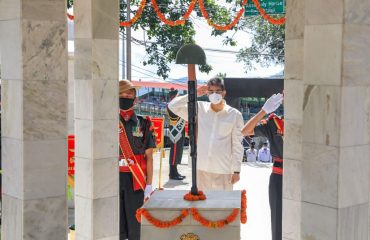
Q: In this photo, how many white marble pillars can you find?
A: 4